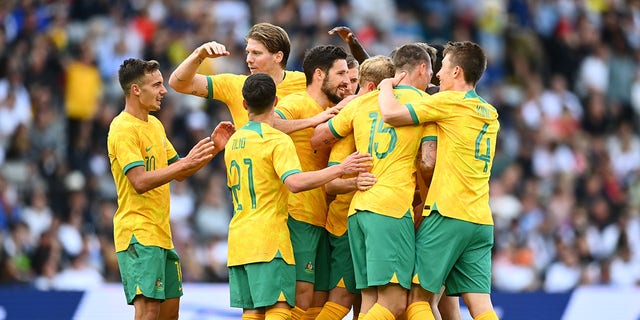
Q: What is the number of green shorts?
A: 6